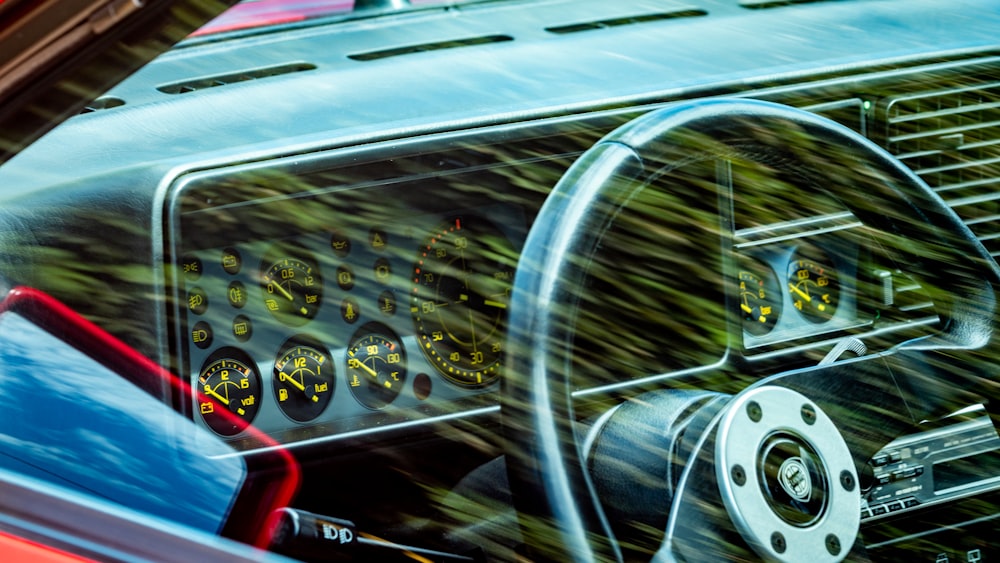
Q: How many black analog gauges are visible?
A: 7